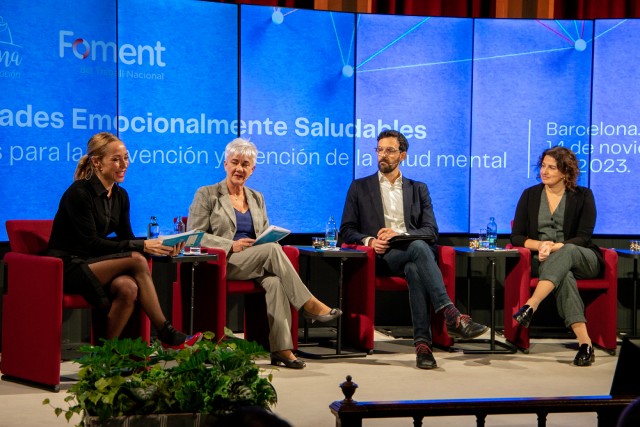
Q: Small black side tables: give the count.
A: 4